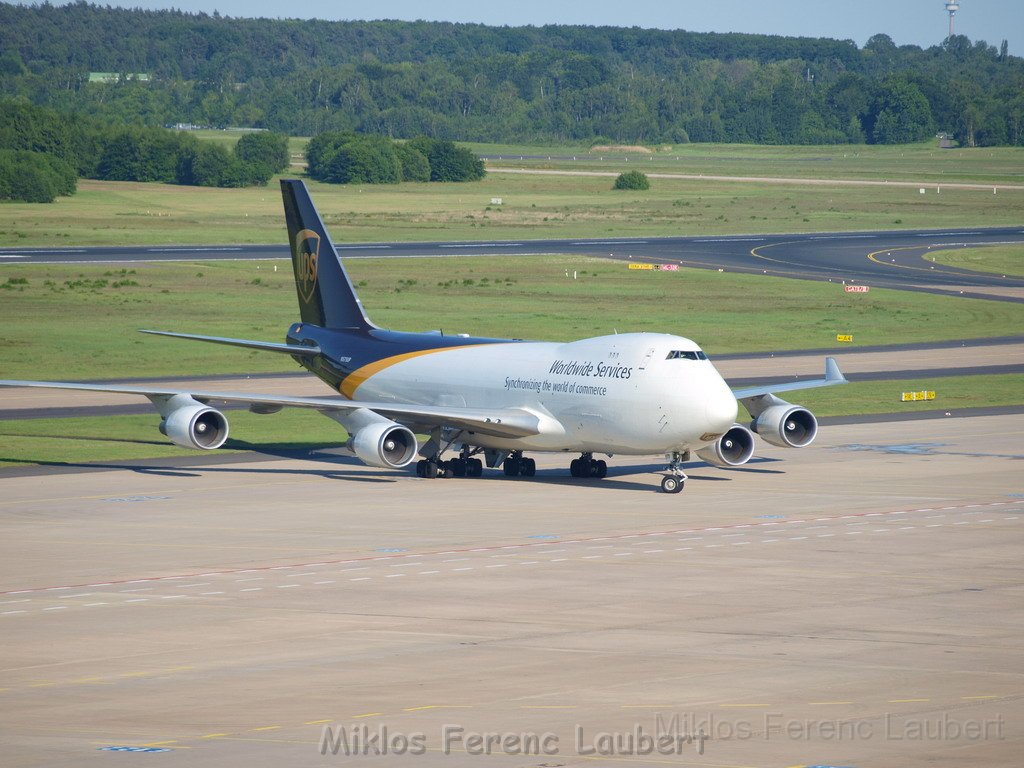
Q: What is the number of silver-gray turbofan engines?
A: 4